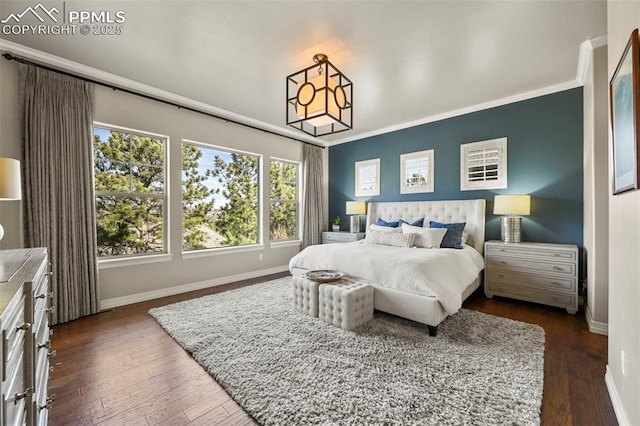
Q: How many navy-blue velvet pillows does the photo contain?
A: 3